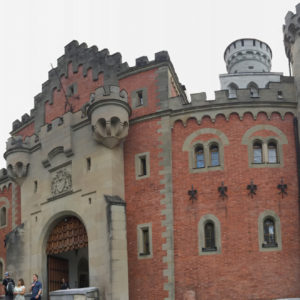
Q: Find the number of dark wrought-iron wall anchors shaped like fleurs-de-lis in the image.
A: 4